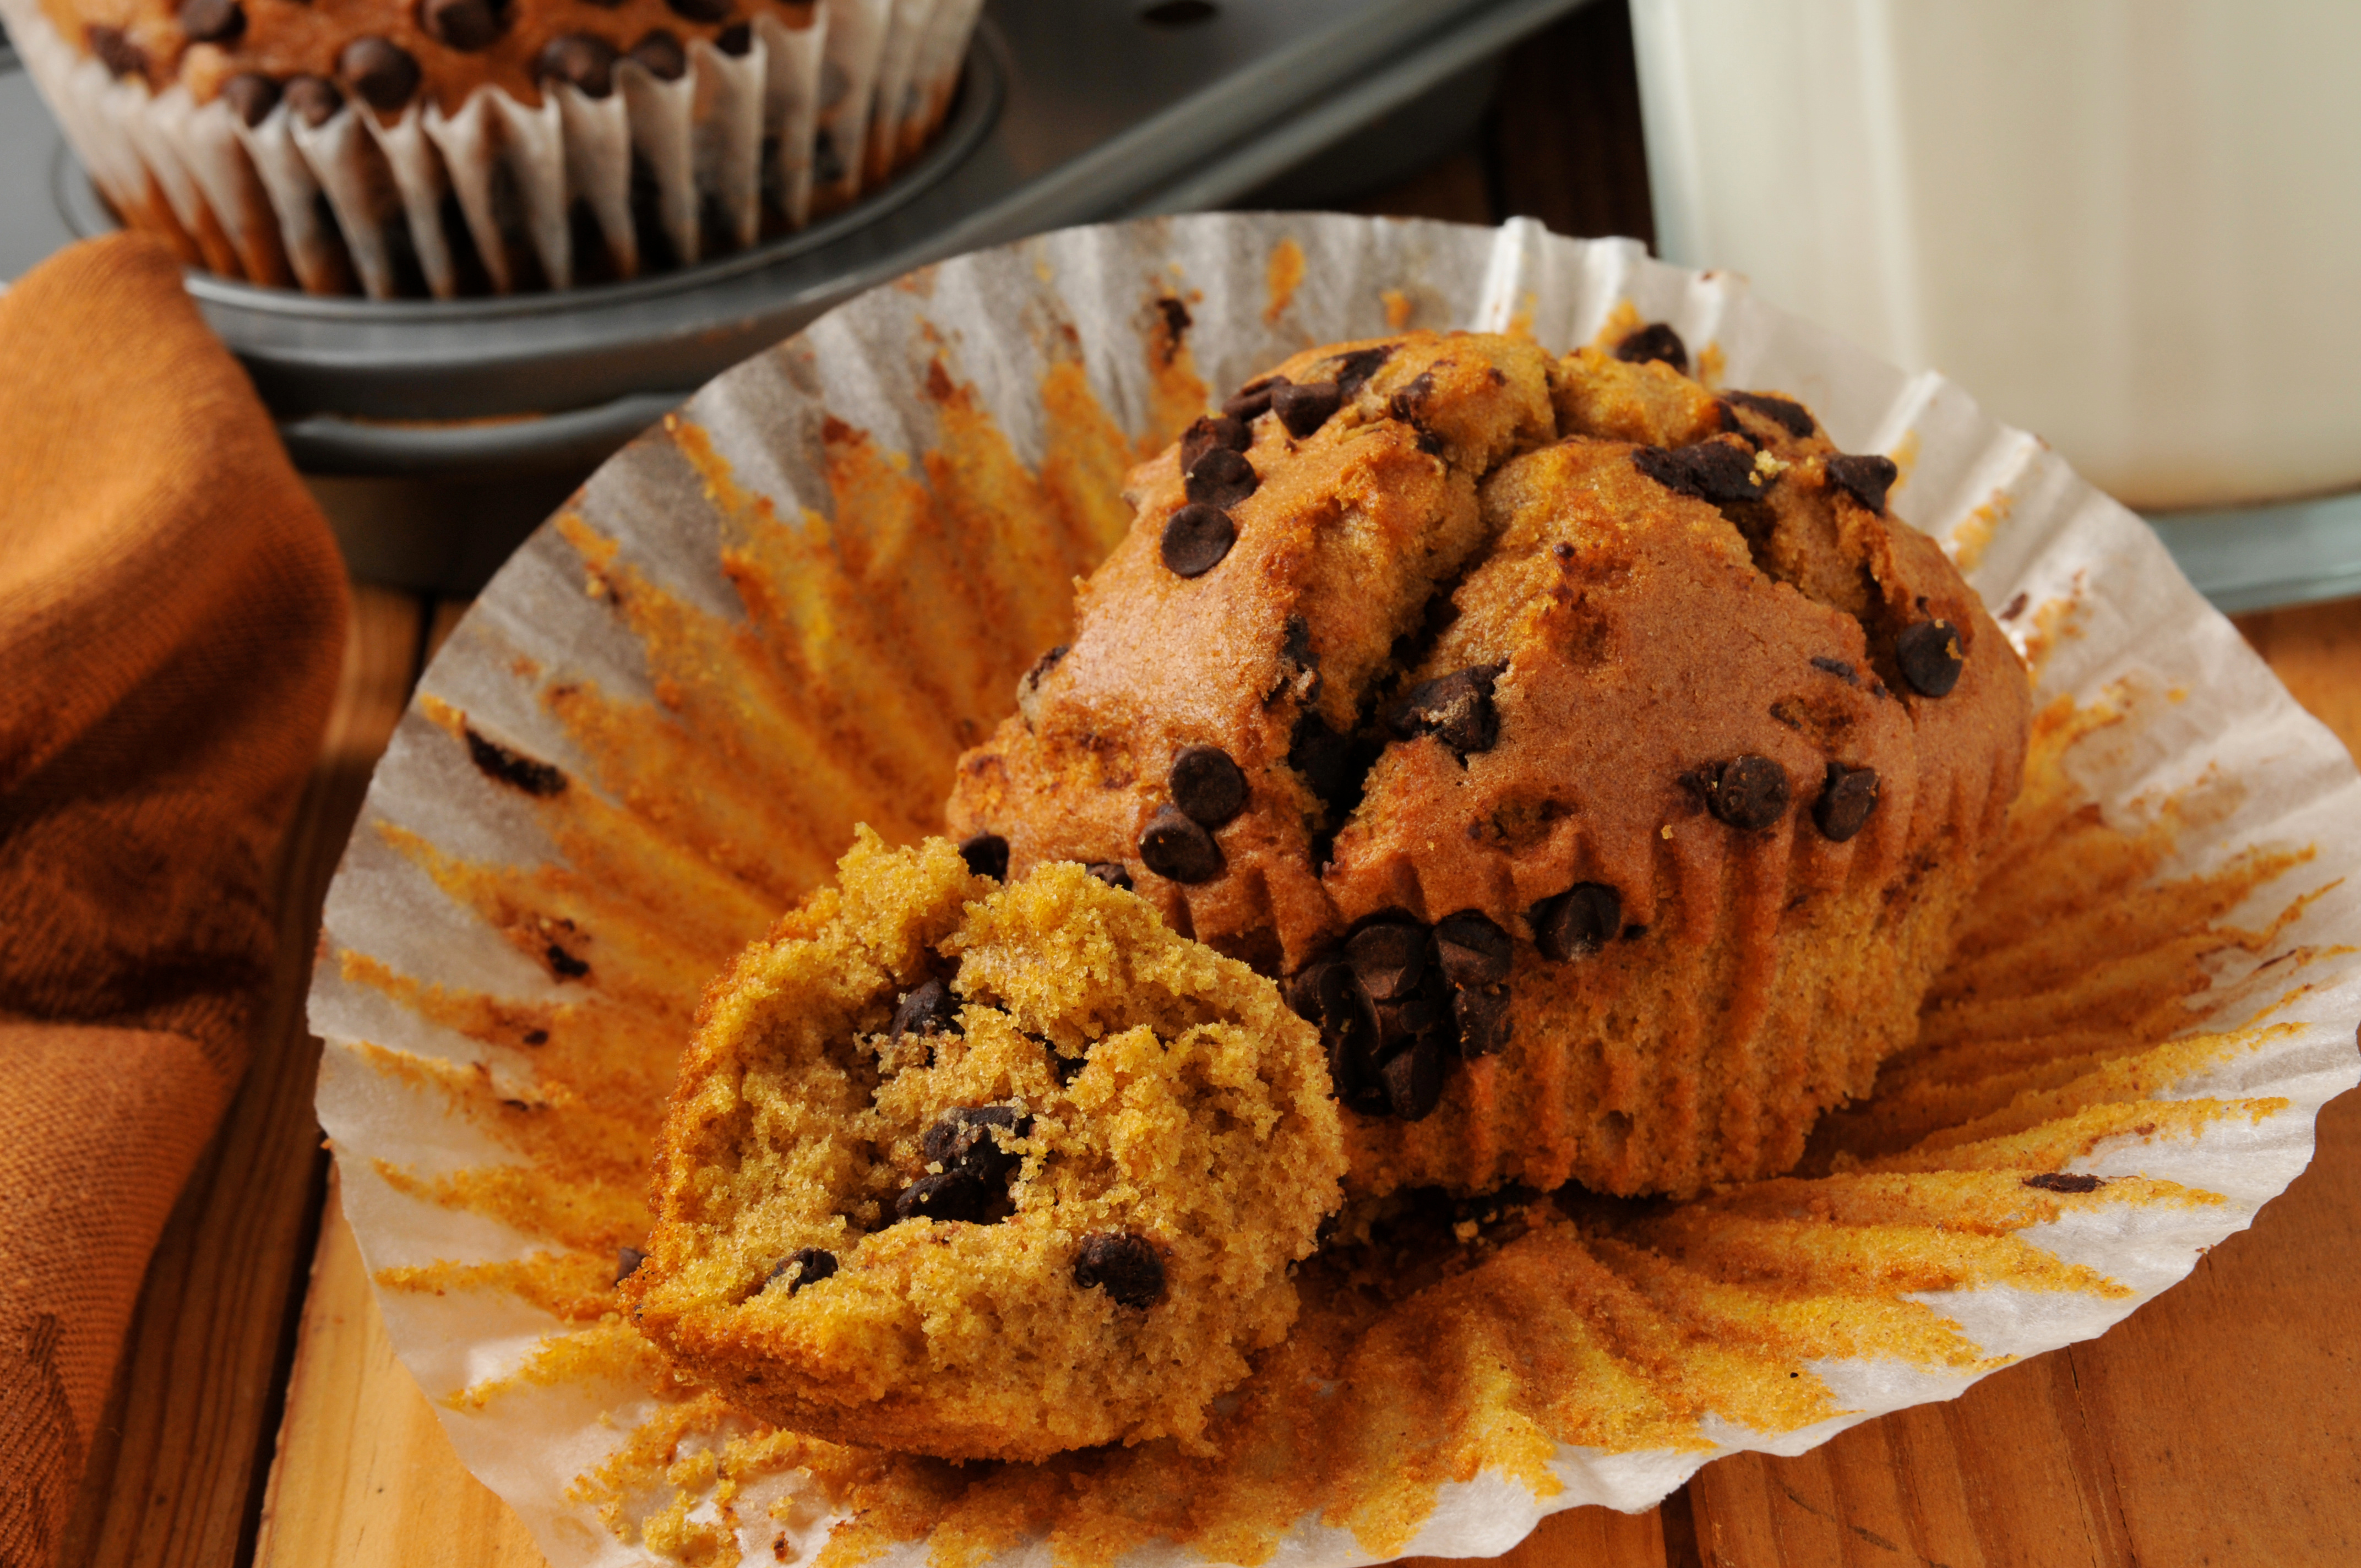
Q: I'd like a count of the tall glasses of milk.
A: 1